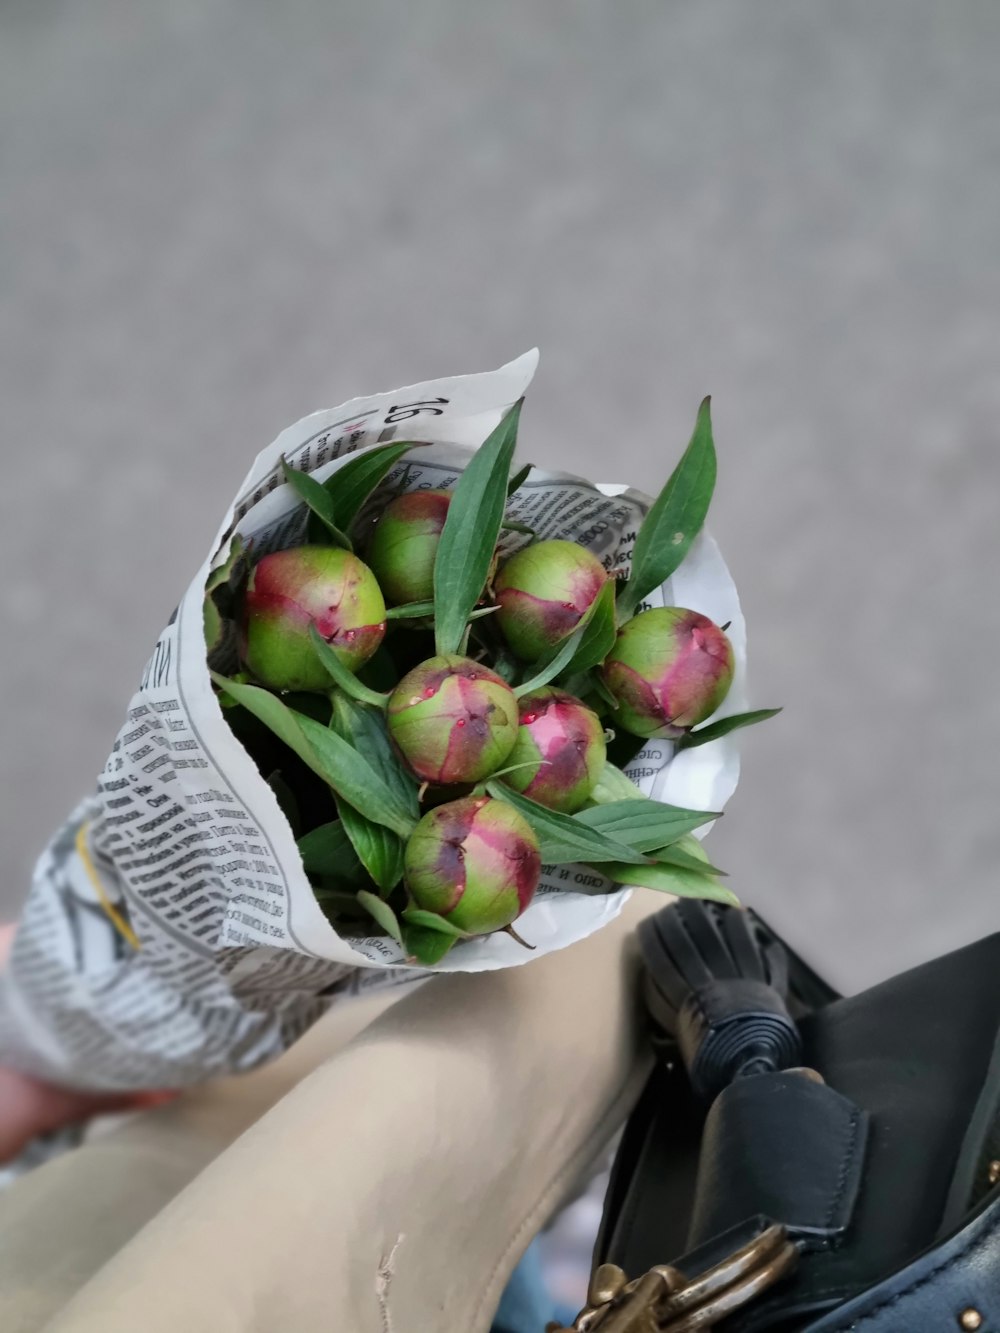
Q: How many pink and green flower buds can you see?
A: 7